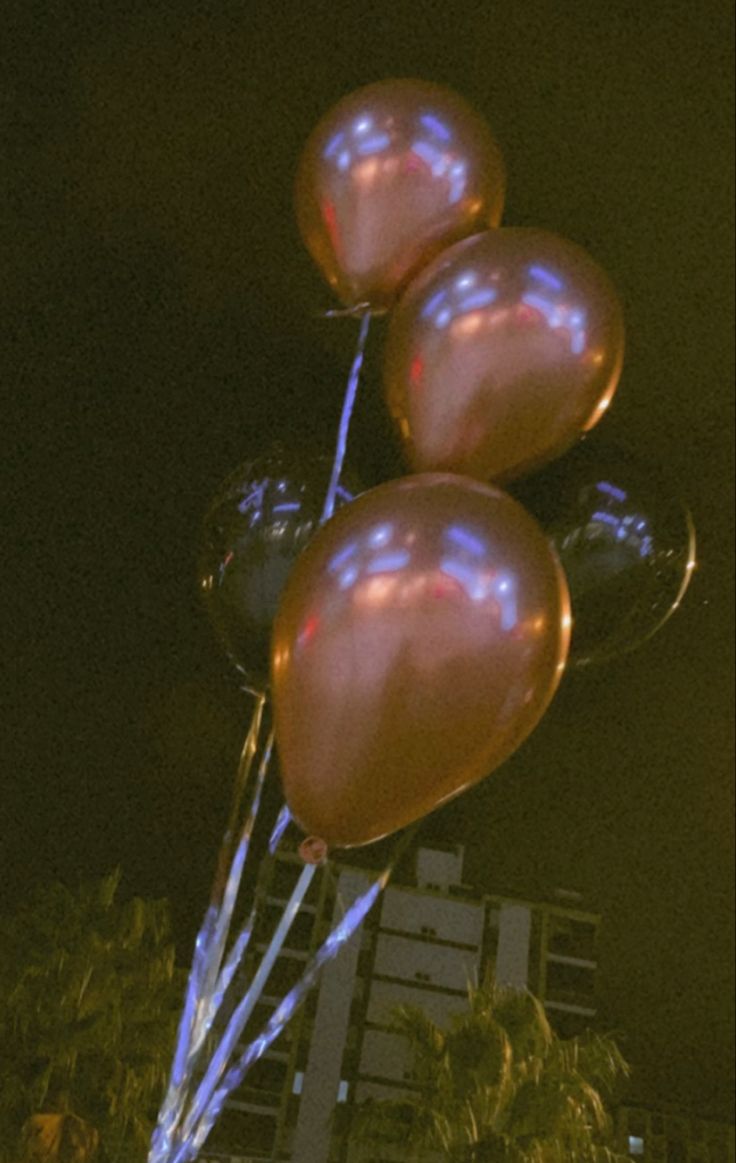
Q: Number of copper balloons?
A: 3